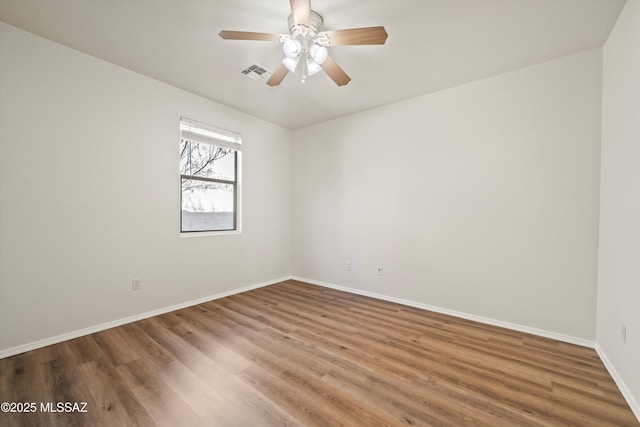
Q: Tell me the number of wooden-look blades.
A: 5